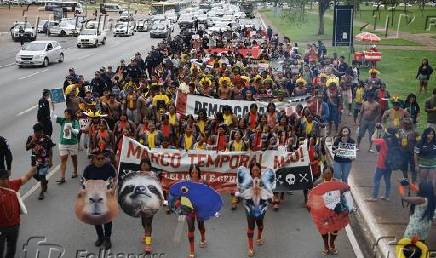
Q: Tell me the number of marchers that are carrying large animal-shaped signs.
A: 5